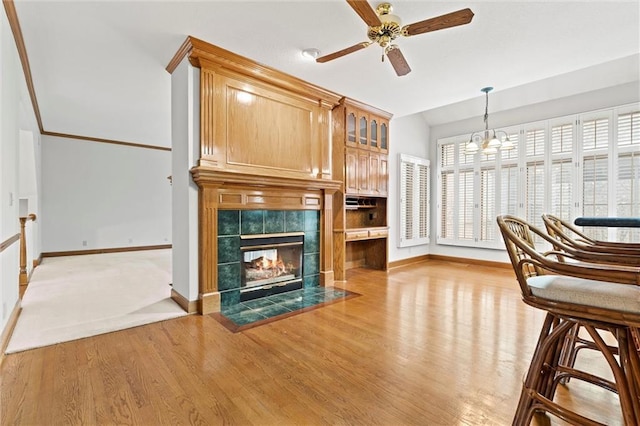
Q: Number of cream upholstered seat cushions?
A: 1